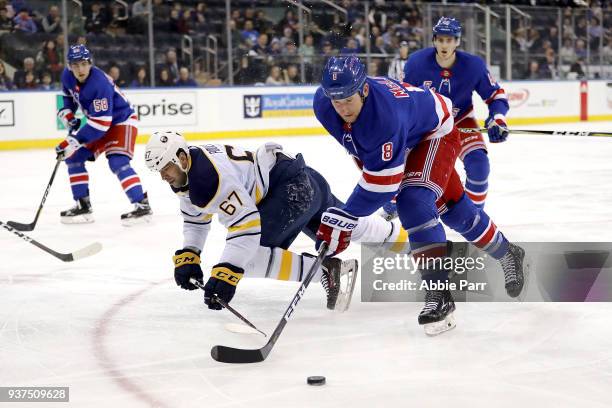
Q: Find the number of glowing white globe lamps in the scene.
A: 0